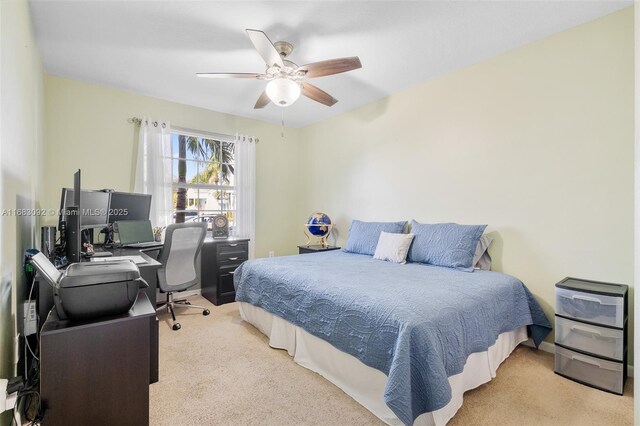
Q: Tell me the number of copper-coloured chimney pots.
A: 0